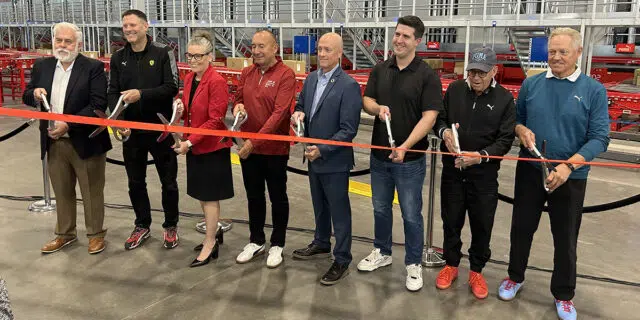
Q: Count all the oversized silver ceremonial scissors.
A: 8